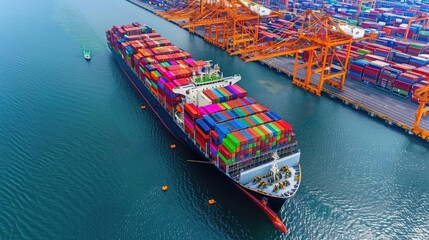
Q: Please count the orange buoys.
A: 4